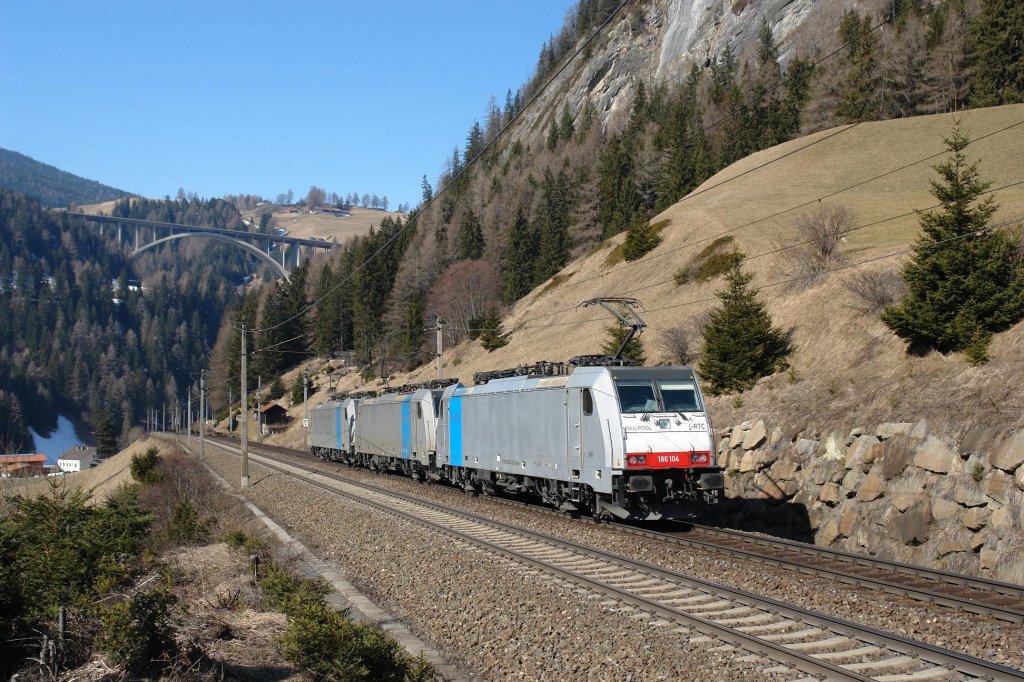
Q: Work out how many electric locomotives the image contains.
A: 3